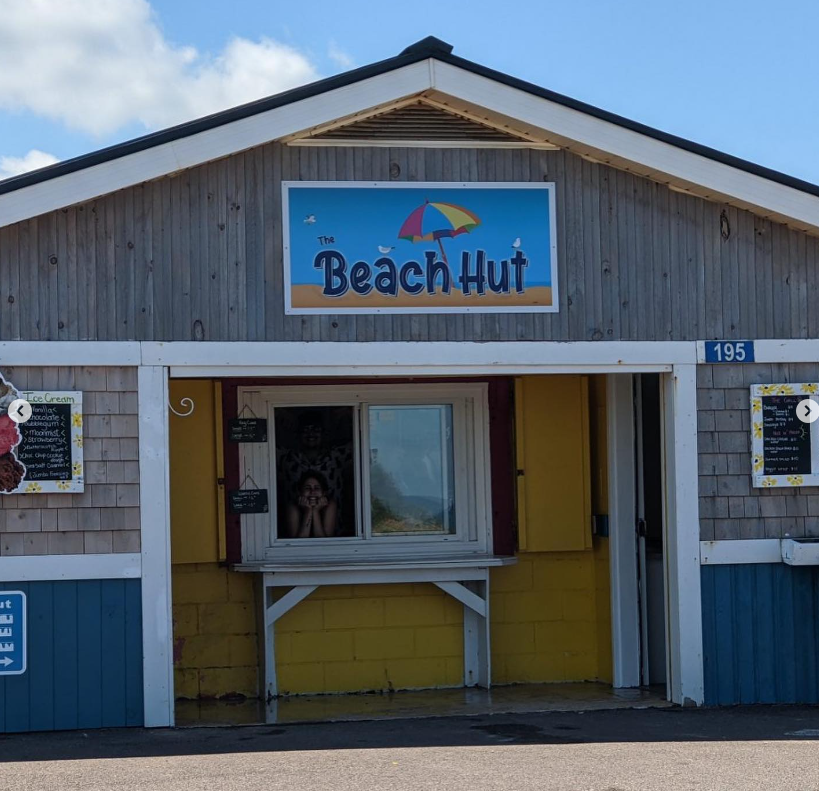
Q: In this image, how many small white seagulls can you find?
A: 3